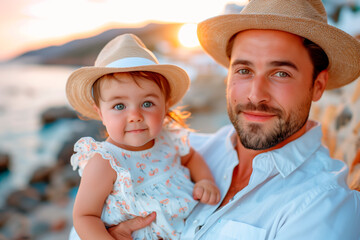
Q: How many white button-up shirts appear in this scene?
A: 1